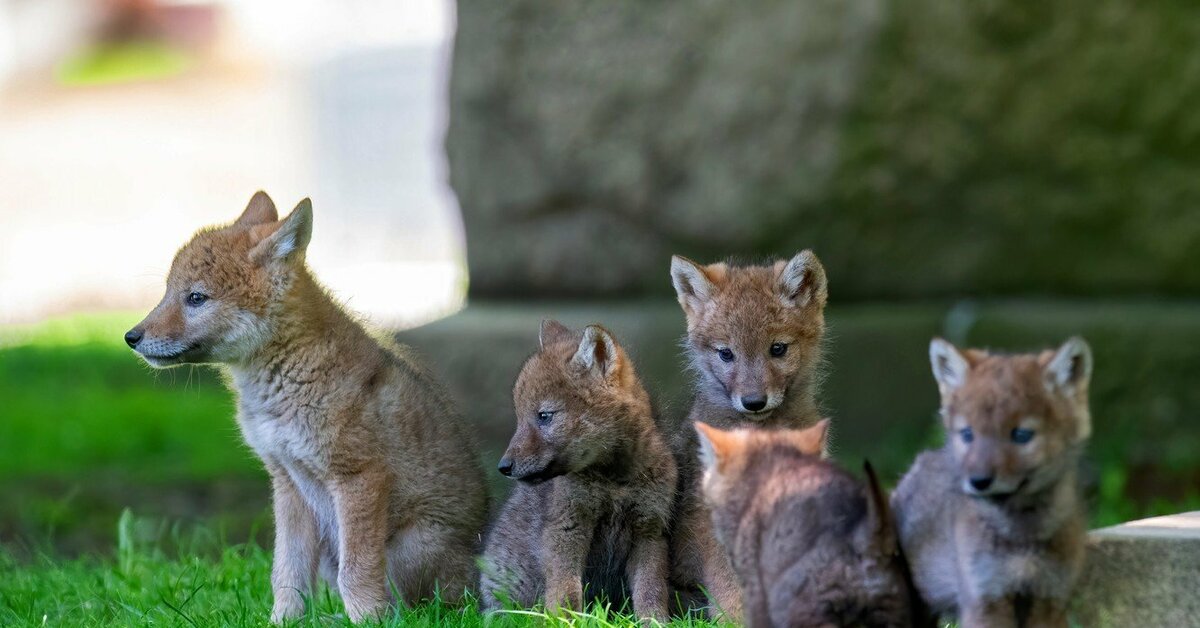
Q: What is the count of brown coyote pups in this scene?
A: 5